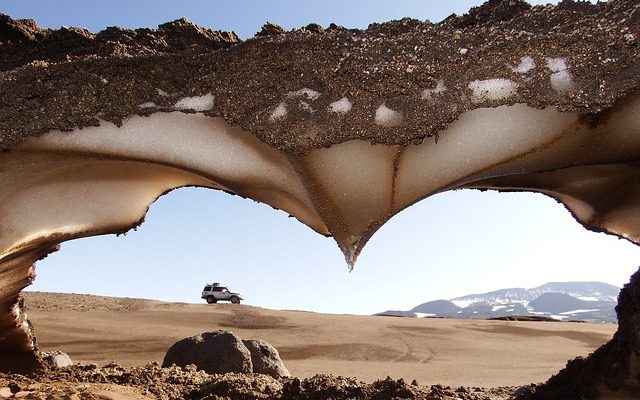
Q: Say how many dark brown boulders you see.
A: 2